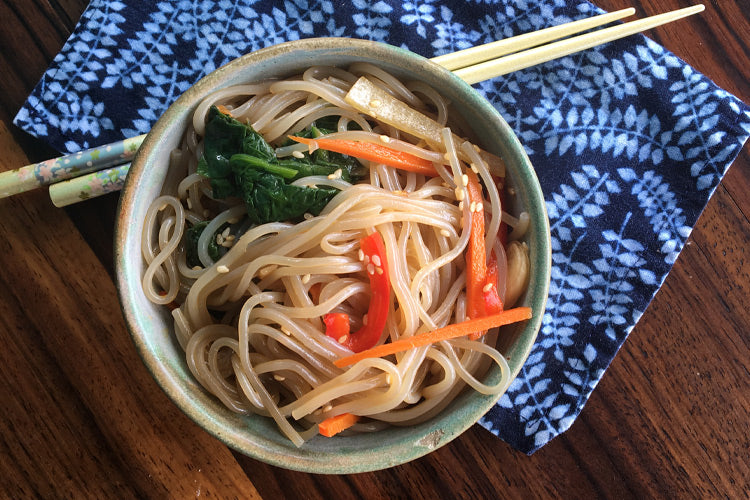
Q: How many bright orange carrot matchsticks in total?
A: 4